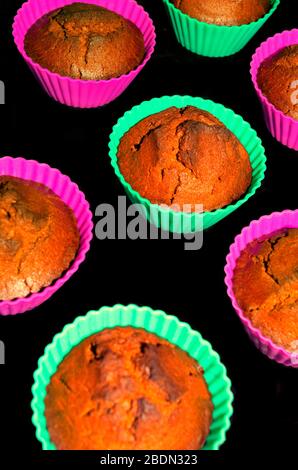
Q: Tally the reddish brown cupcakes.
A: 7